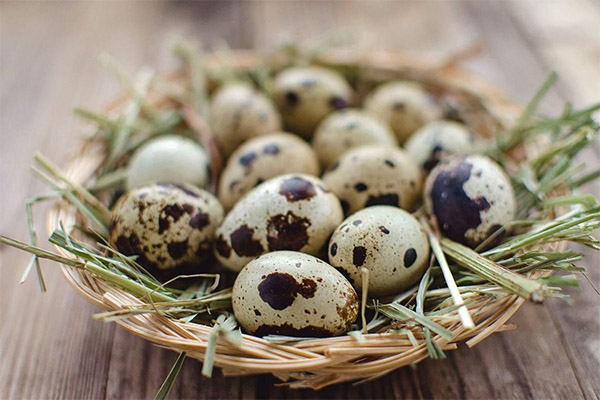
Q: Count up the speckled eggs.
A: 12